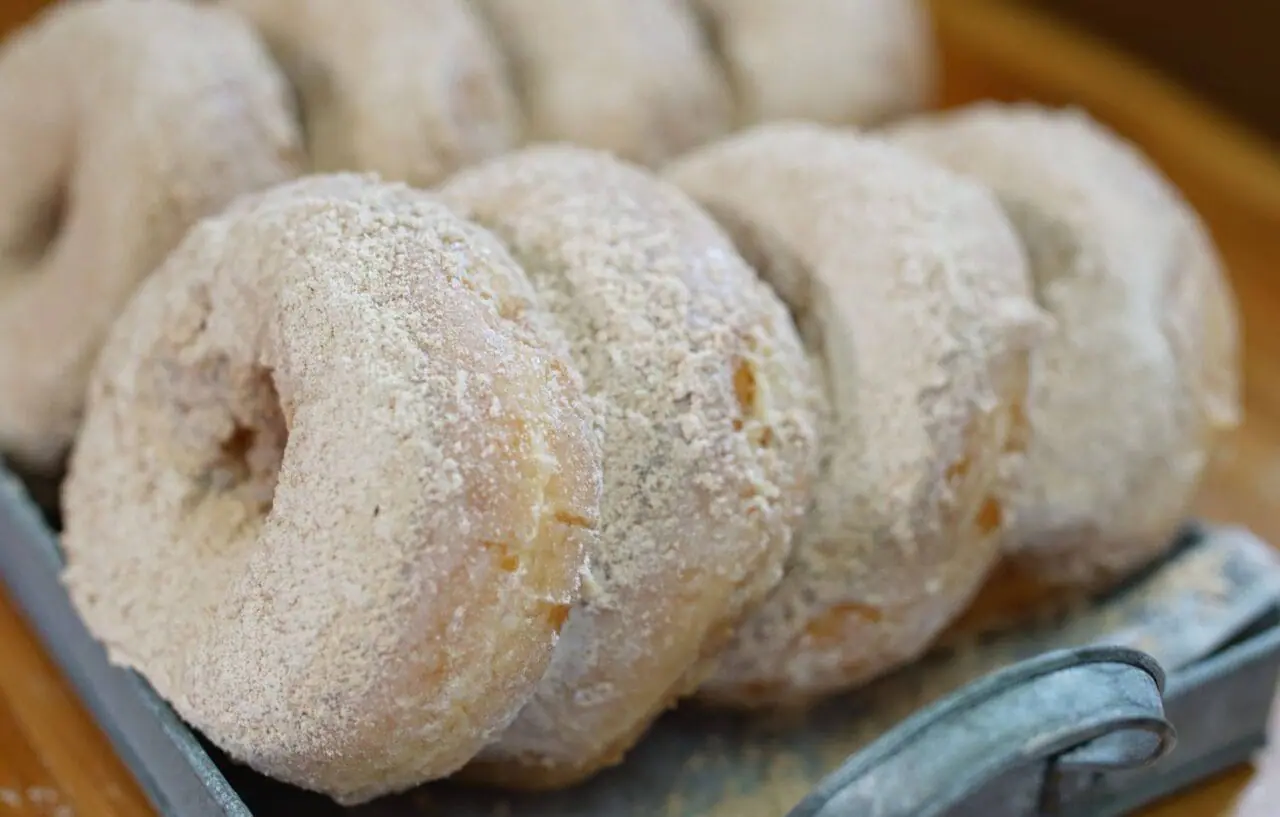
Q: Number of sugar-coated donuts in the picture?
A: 8